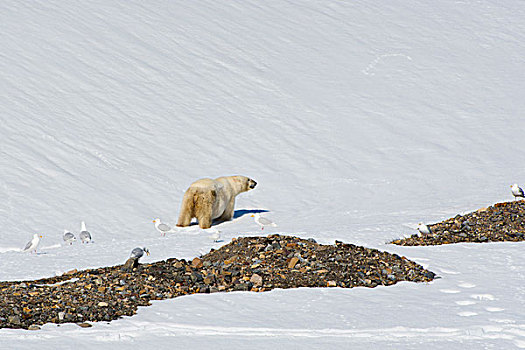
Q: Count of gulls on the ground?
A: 9